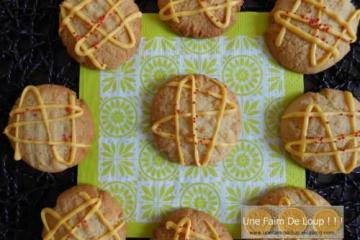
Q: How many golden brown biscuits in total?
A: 9